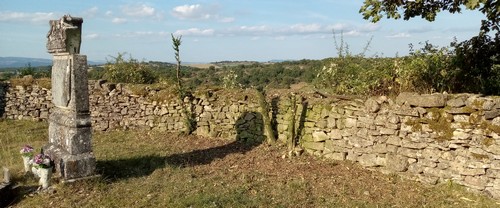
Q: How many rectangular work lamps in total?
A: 0